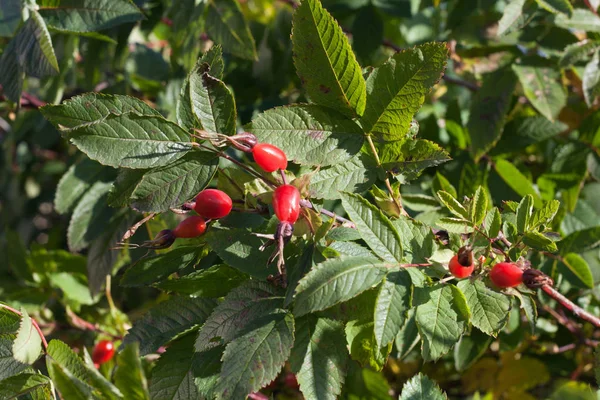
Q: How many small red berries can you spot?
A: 7